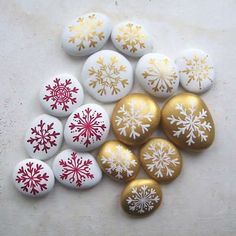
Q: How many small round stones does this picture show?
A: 15